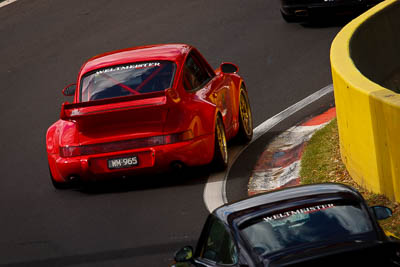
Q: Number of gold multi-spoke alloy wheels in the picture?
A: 2